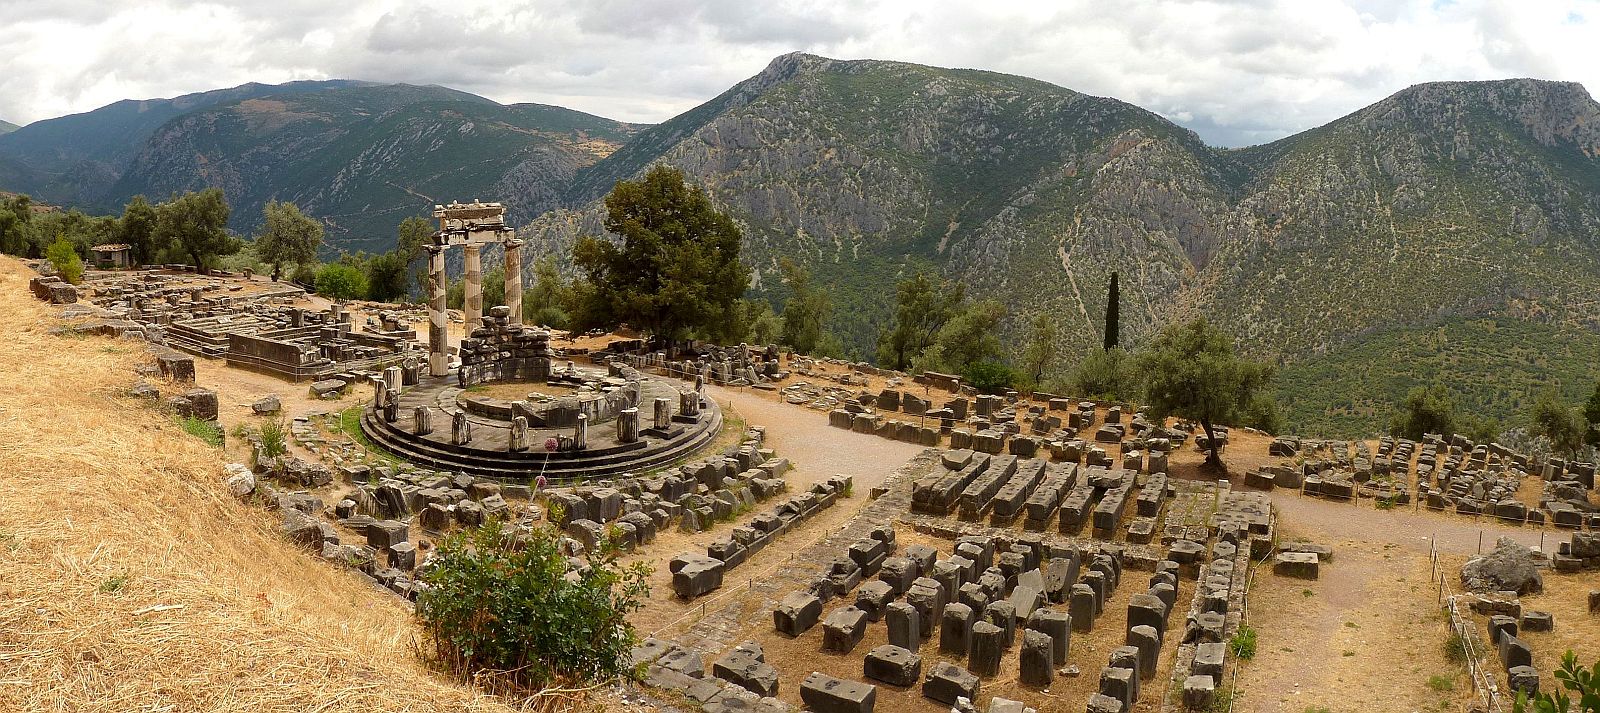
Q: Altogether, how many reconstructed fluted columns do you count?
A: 3